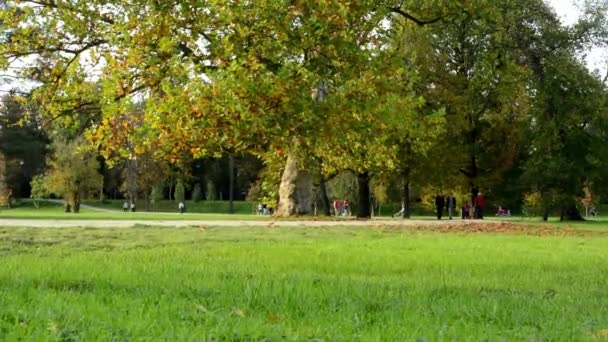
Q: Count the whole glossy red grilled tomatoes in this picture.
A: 0